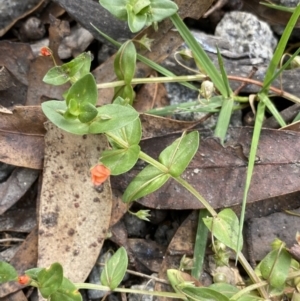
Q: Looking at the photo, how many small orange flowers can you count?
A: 3